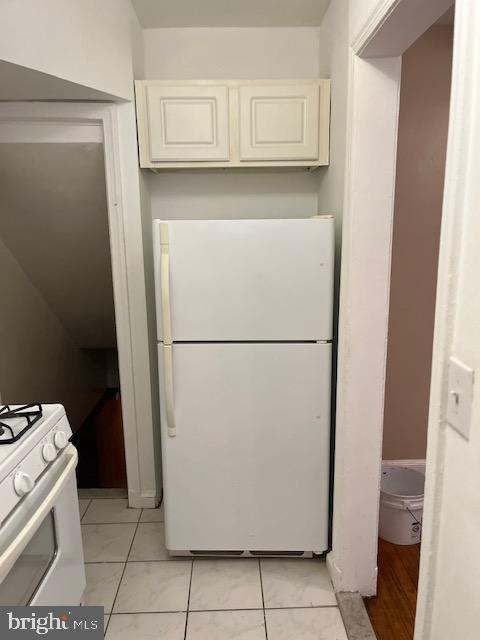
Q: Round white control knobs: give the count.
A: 3